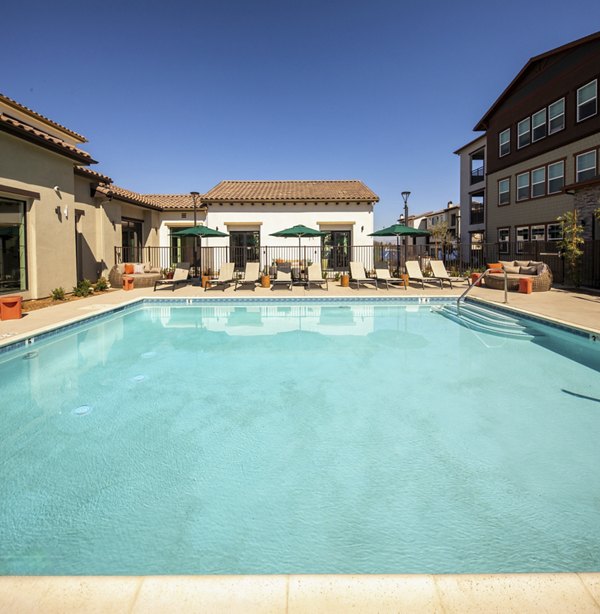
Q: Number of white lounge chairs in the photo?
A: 9